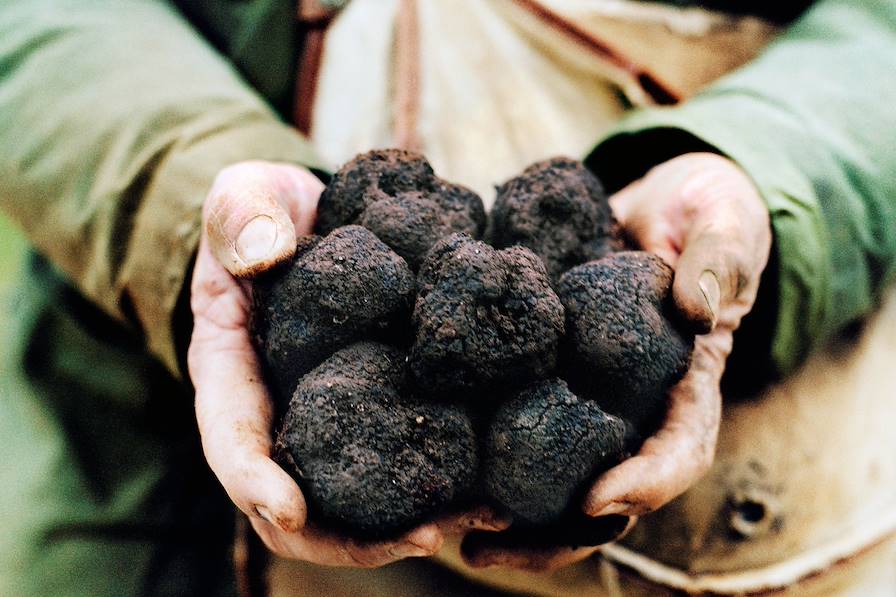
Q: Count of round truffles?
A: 7